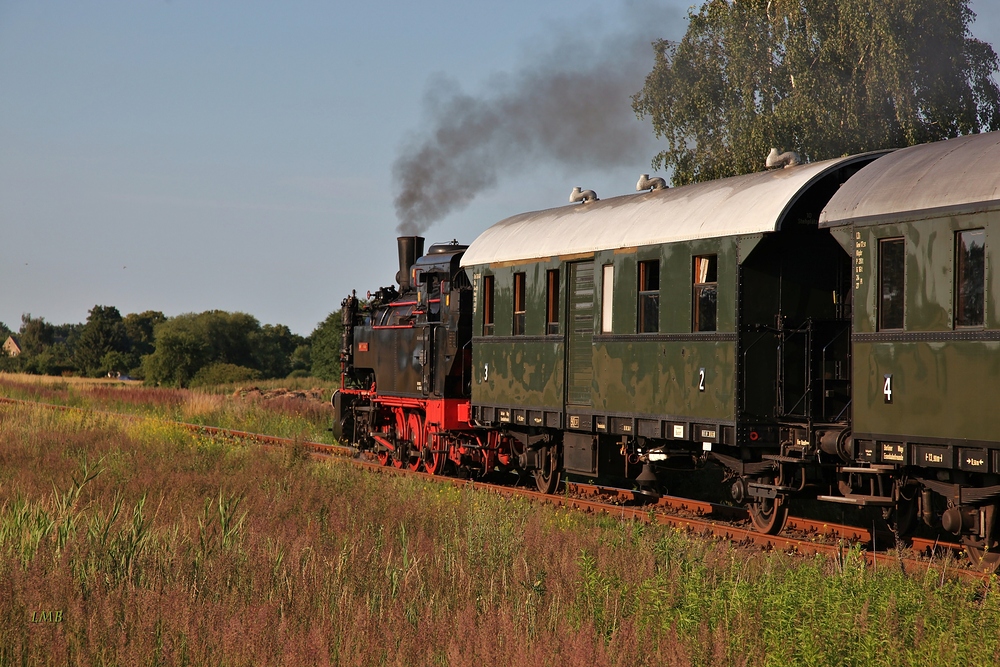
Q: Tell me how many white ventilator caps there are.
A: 3